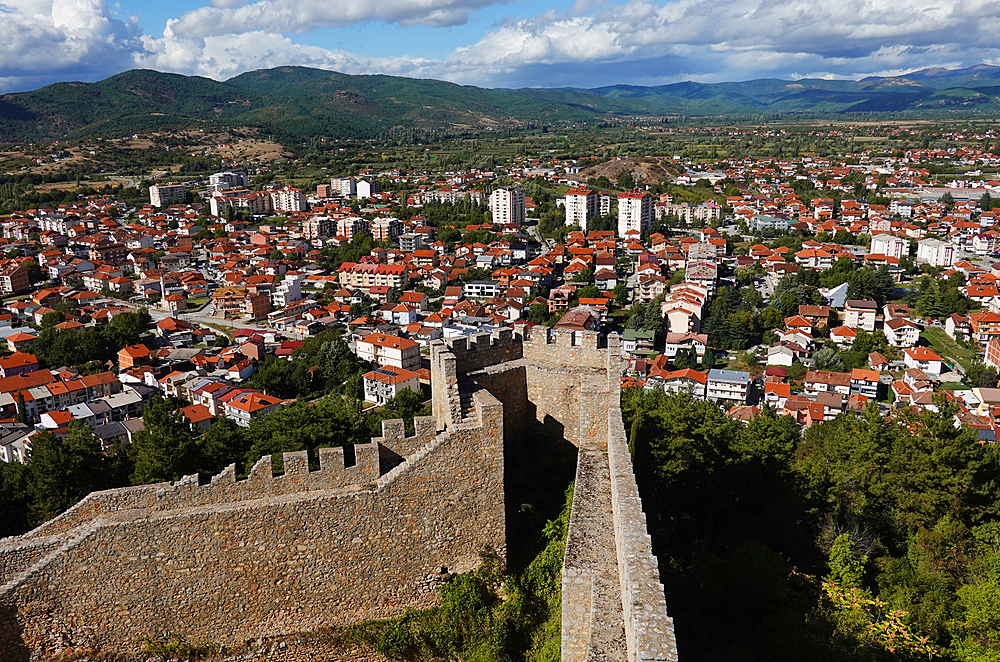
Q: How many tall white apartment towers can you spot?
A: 3